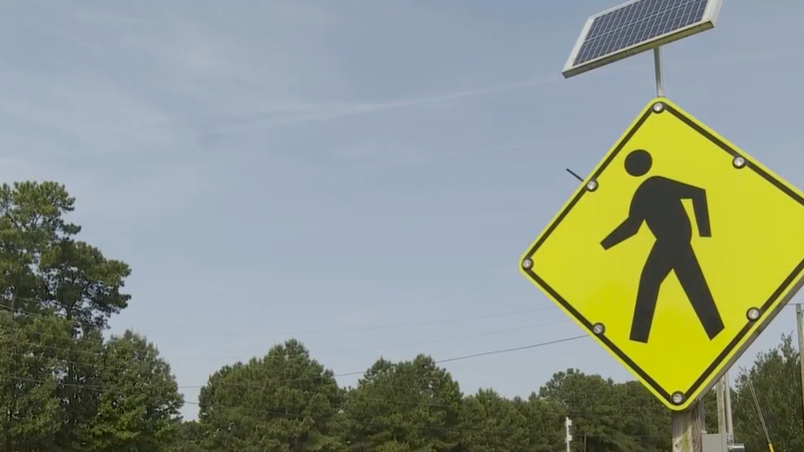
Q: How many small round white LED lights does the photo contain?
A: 7